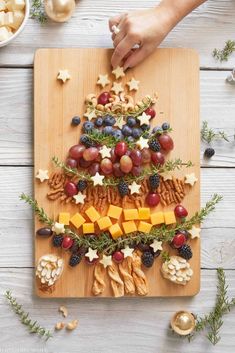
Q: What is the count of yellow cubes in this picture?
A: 13